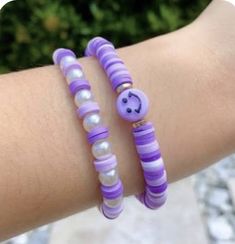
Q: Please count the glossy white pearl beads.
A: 7